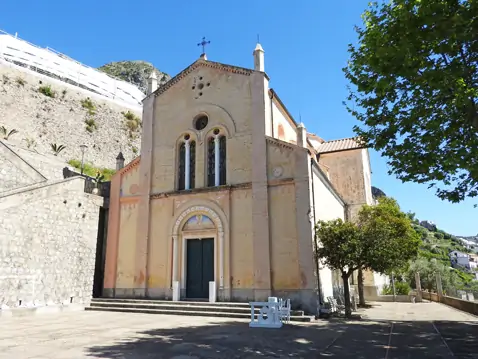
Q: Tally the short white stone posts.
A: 2